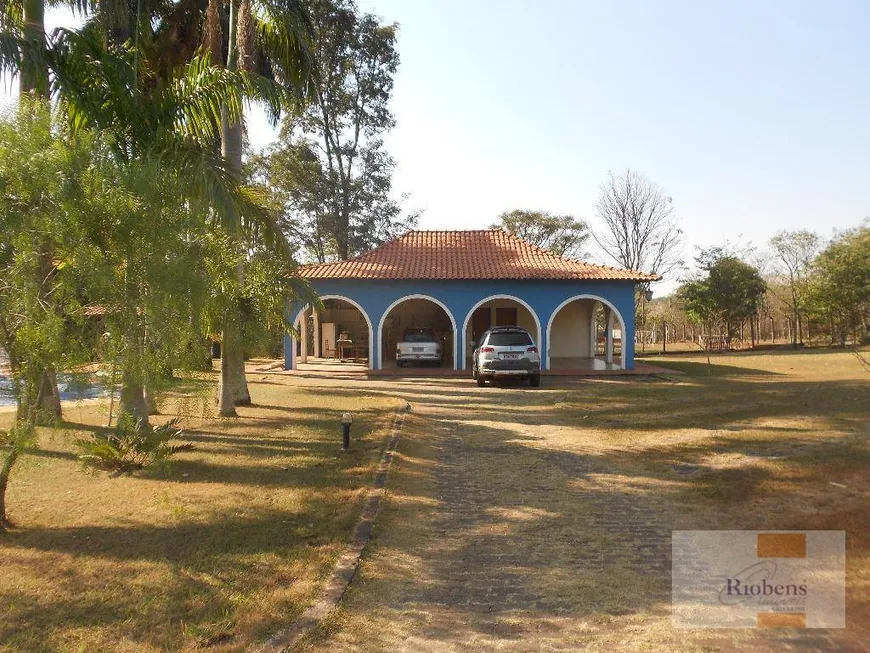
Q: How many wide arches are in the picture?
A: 4